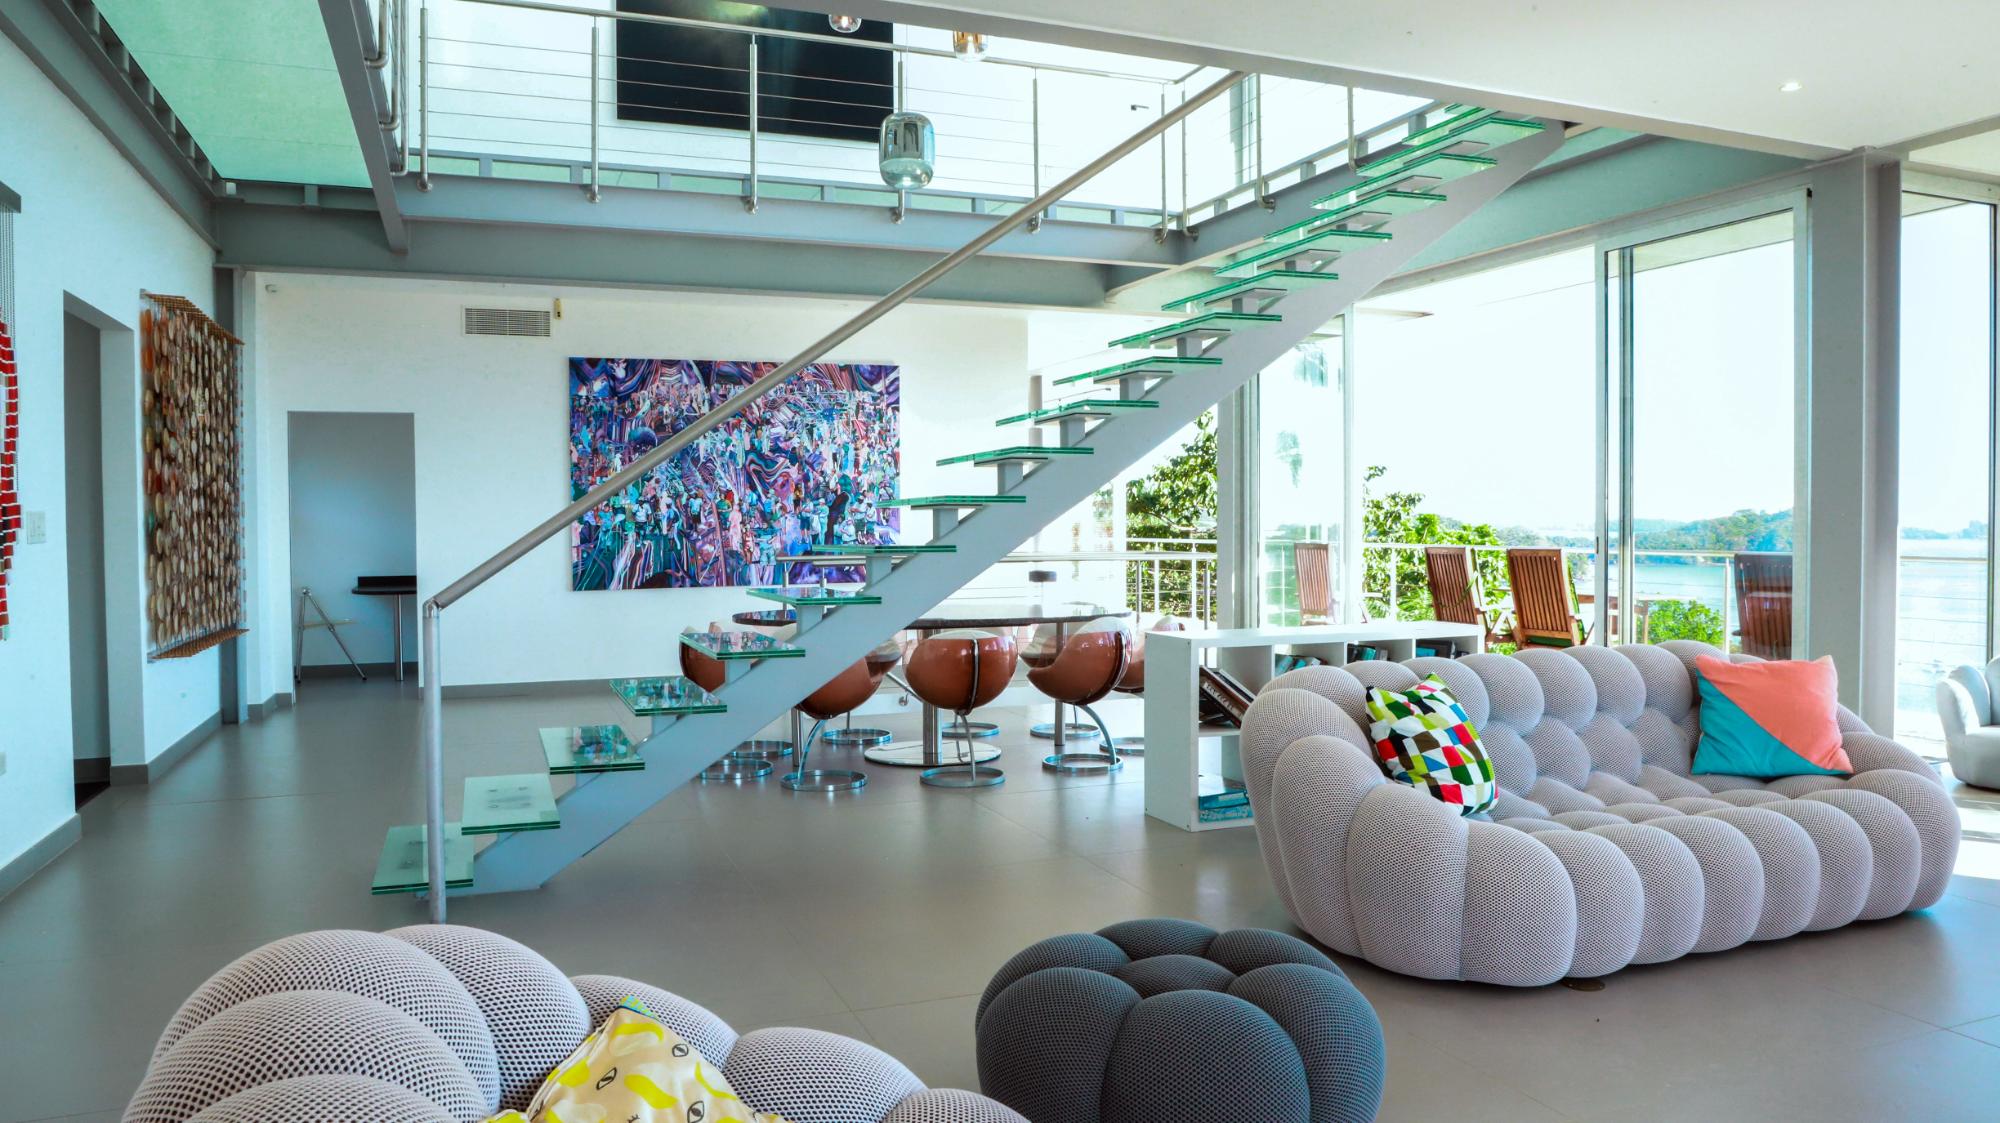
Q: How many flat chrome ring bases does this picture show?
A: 9